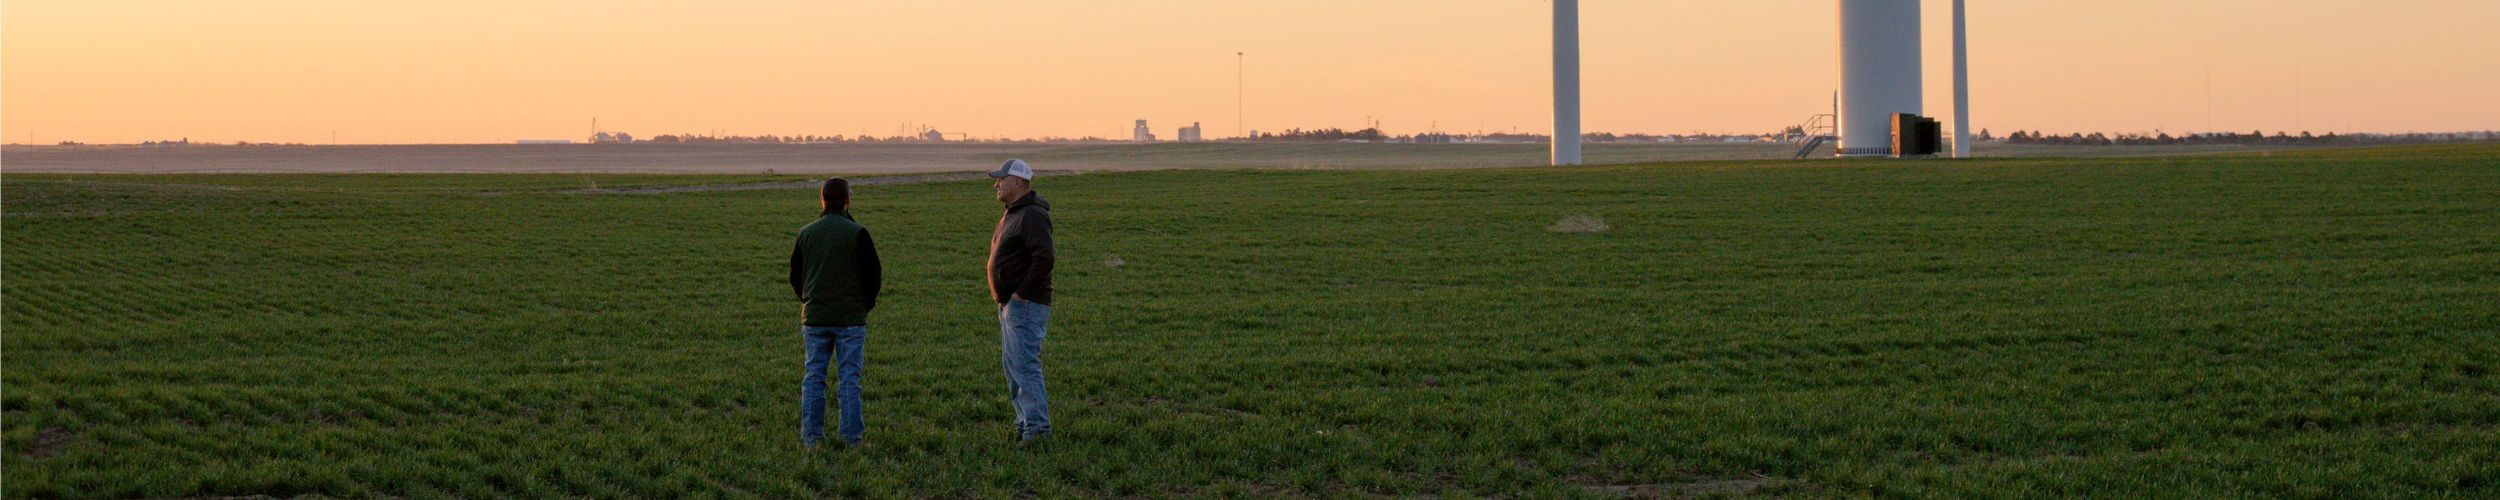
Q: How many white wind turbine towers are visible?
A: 3